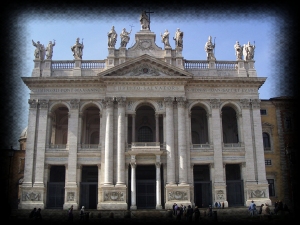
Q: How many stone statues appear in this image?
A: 11